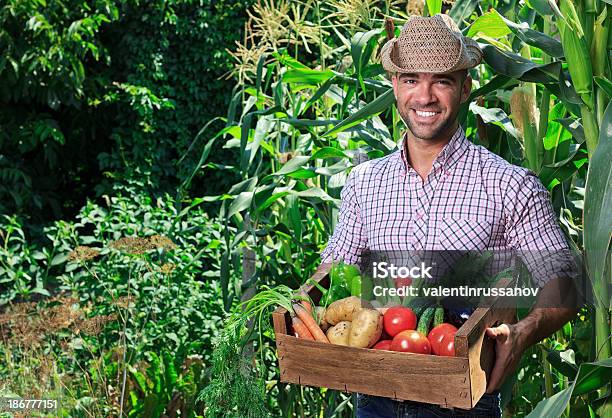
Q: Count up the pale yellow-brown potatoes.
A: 3